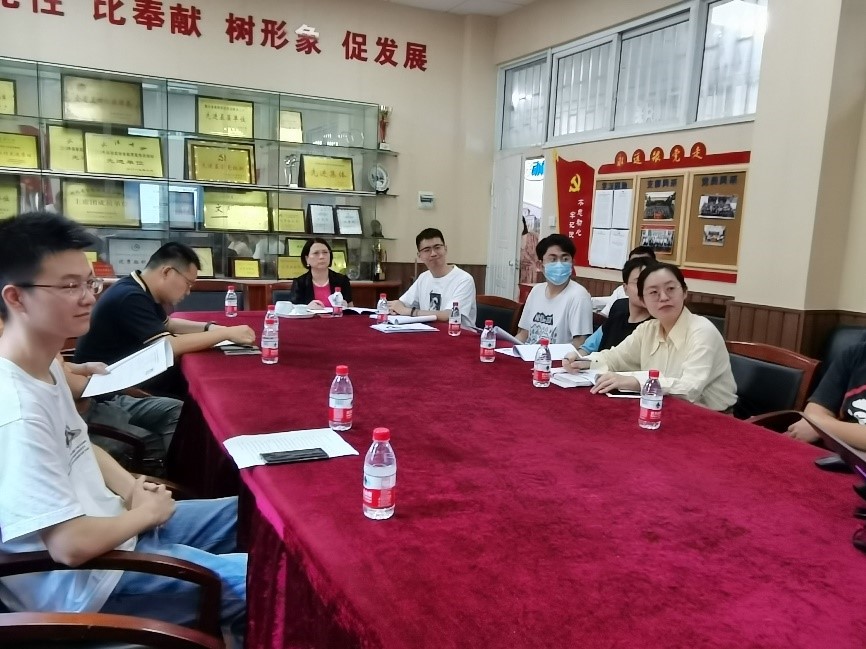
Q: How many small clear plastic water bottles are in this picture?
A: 11